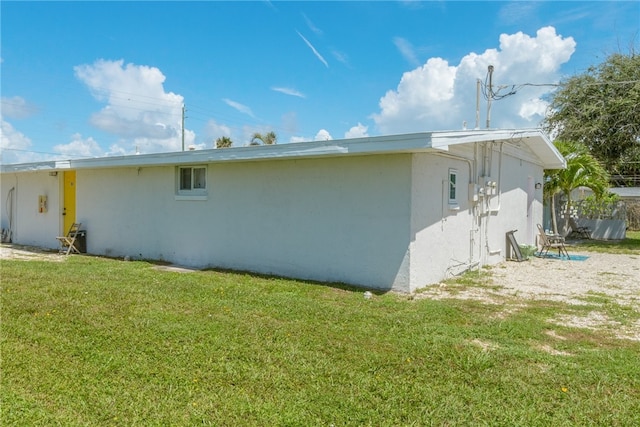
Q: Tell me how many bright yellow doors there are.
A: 1